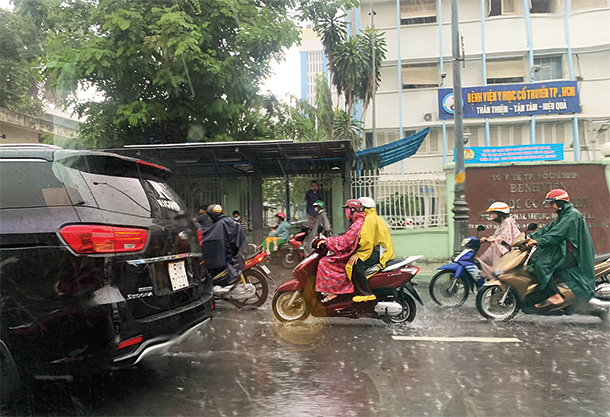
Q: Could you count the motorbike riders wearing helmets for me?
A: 7